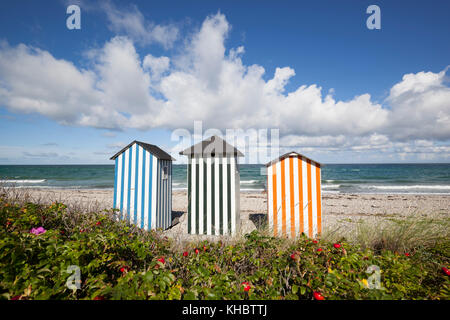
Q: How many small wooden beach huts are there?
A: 3